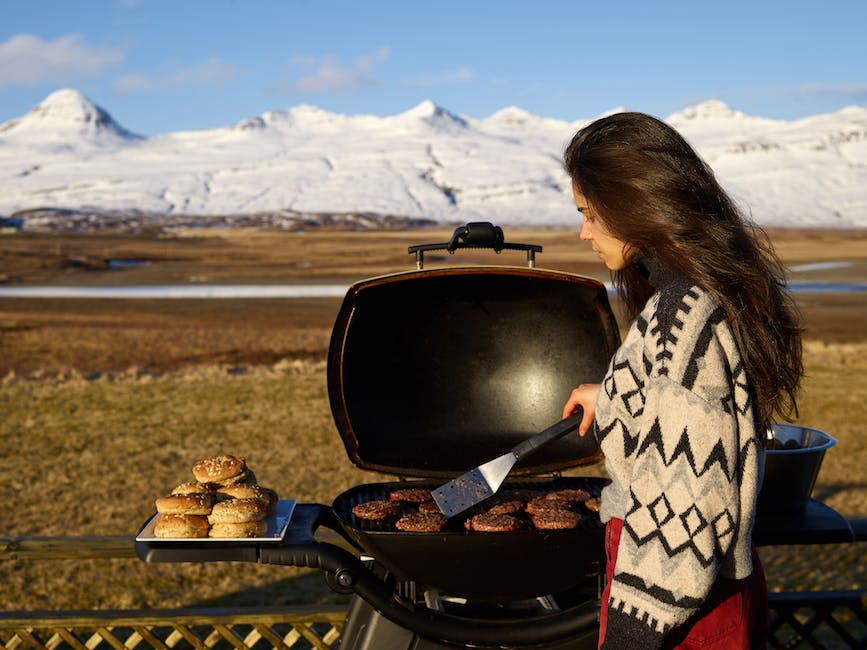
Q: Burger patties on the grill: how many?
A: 10